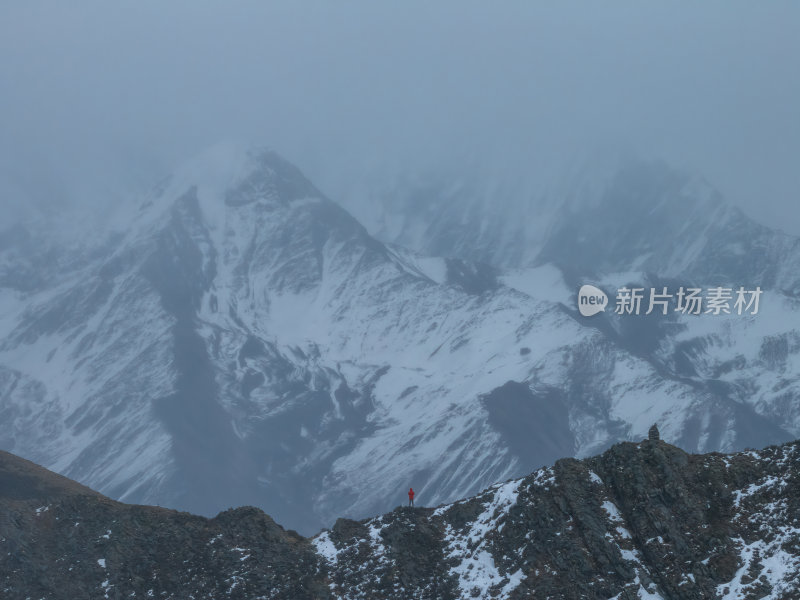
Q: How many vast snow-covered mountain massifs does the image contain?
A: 2